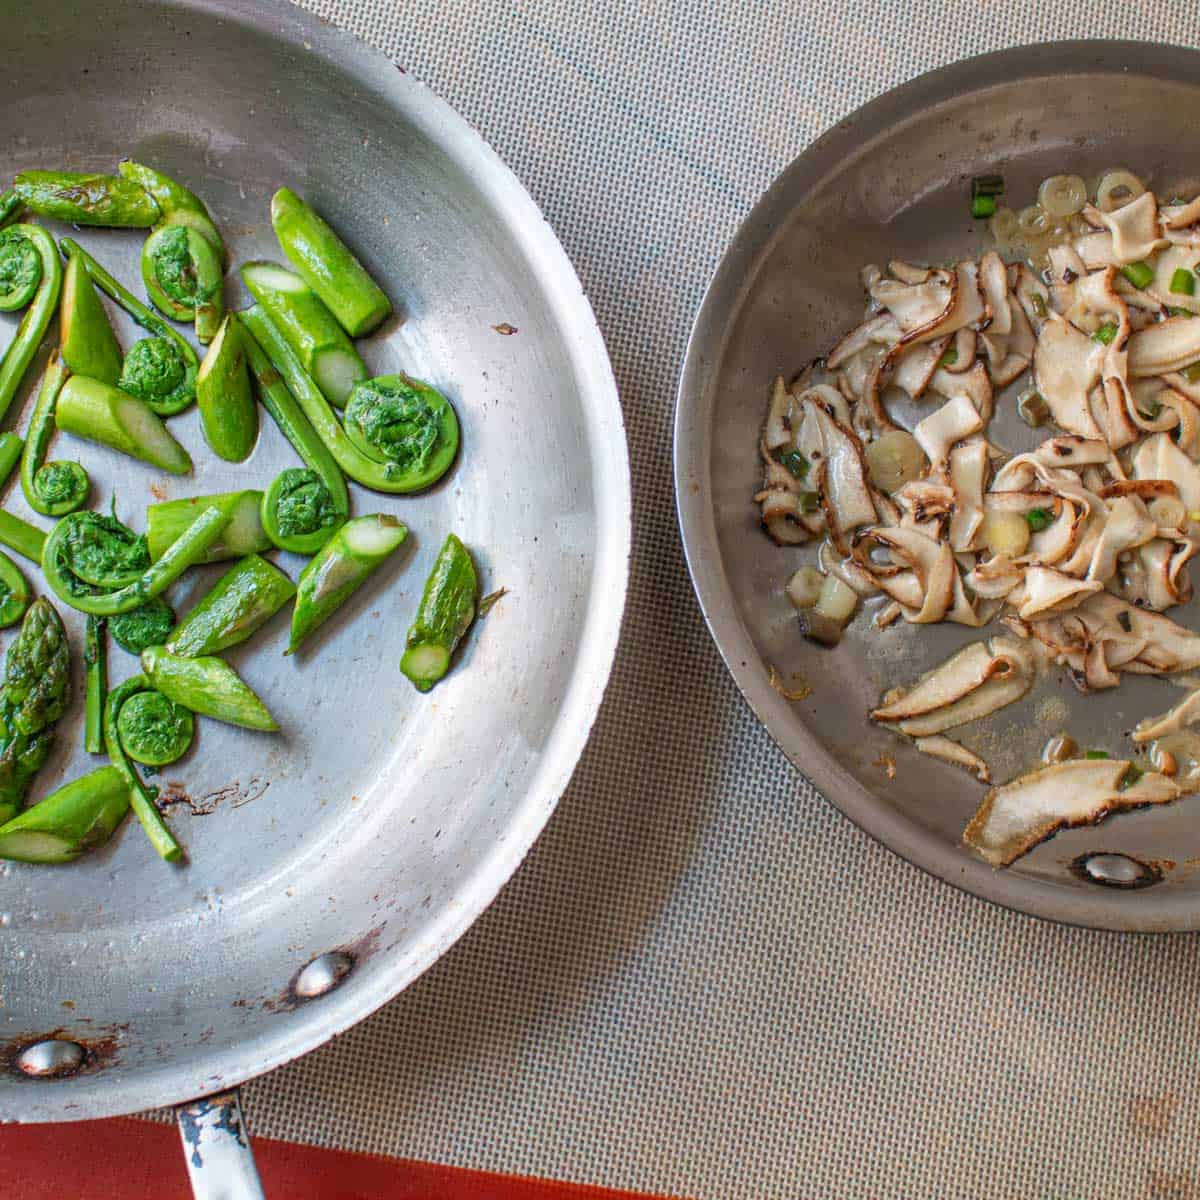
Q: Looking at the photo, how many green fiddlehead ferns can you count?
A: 10